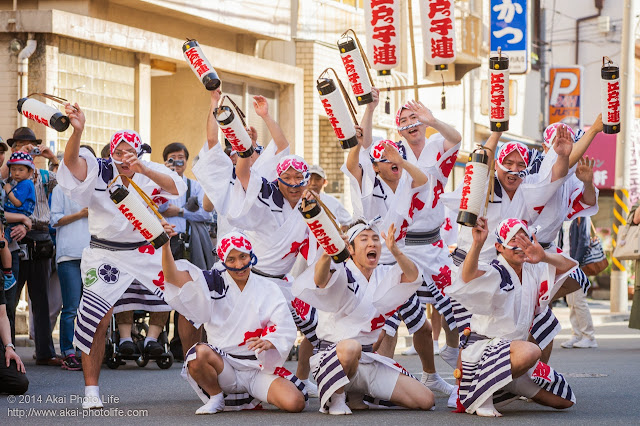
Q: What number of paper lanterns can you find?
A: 12